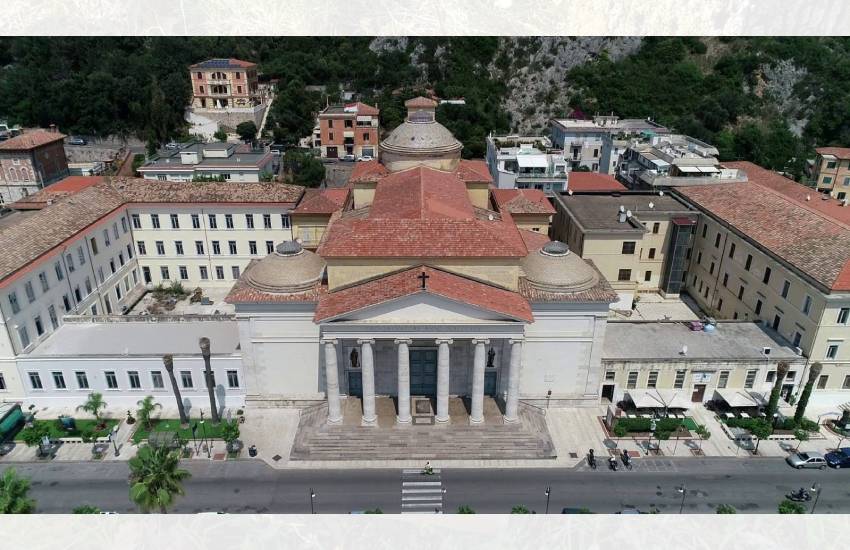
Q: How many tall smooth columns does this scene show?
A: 6